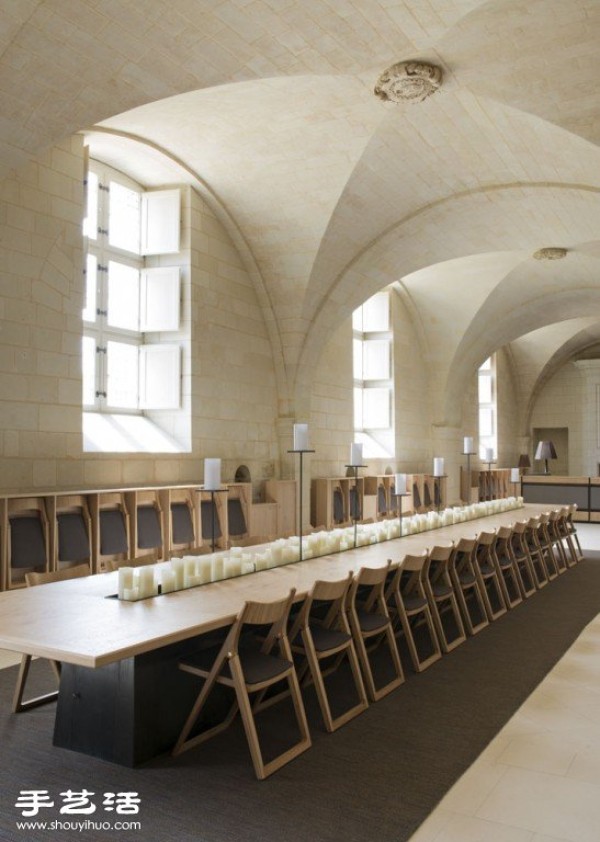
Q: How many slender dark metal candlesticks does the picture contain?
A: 8